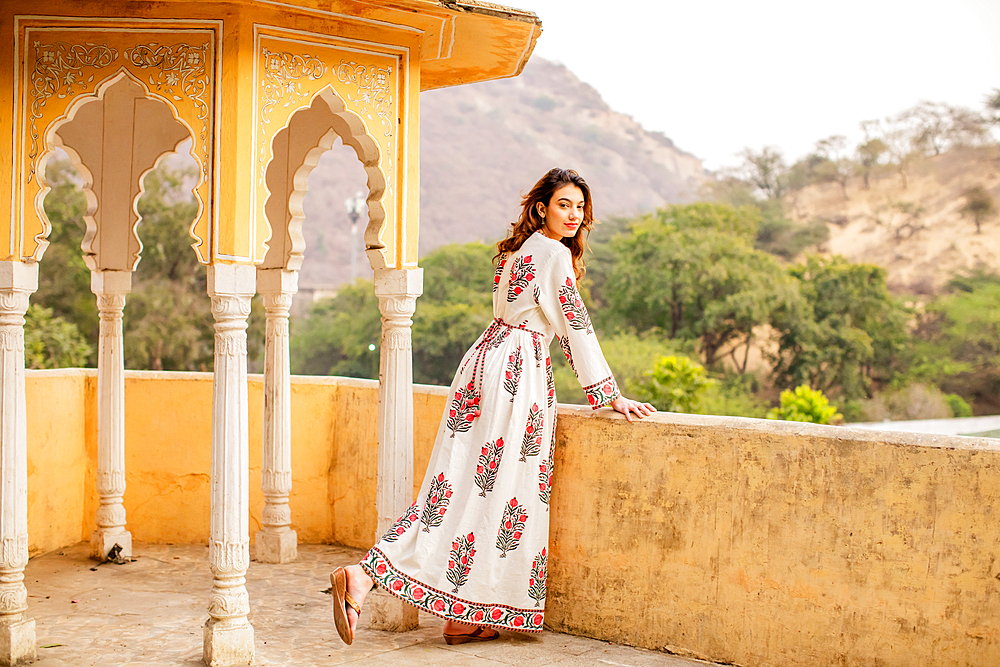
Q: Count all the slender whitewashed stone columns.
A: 5